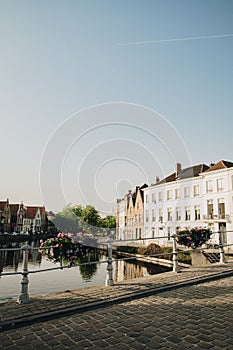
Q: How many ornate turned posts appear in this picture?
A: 4